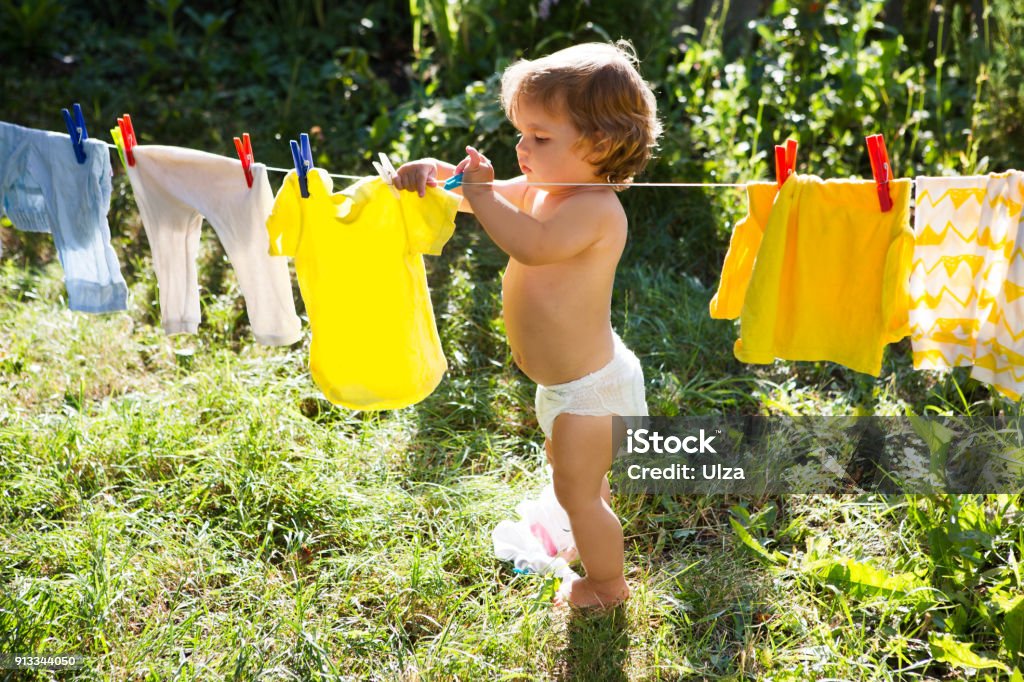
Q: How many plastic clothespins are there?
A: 9